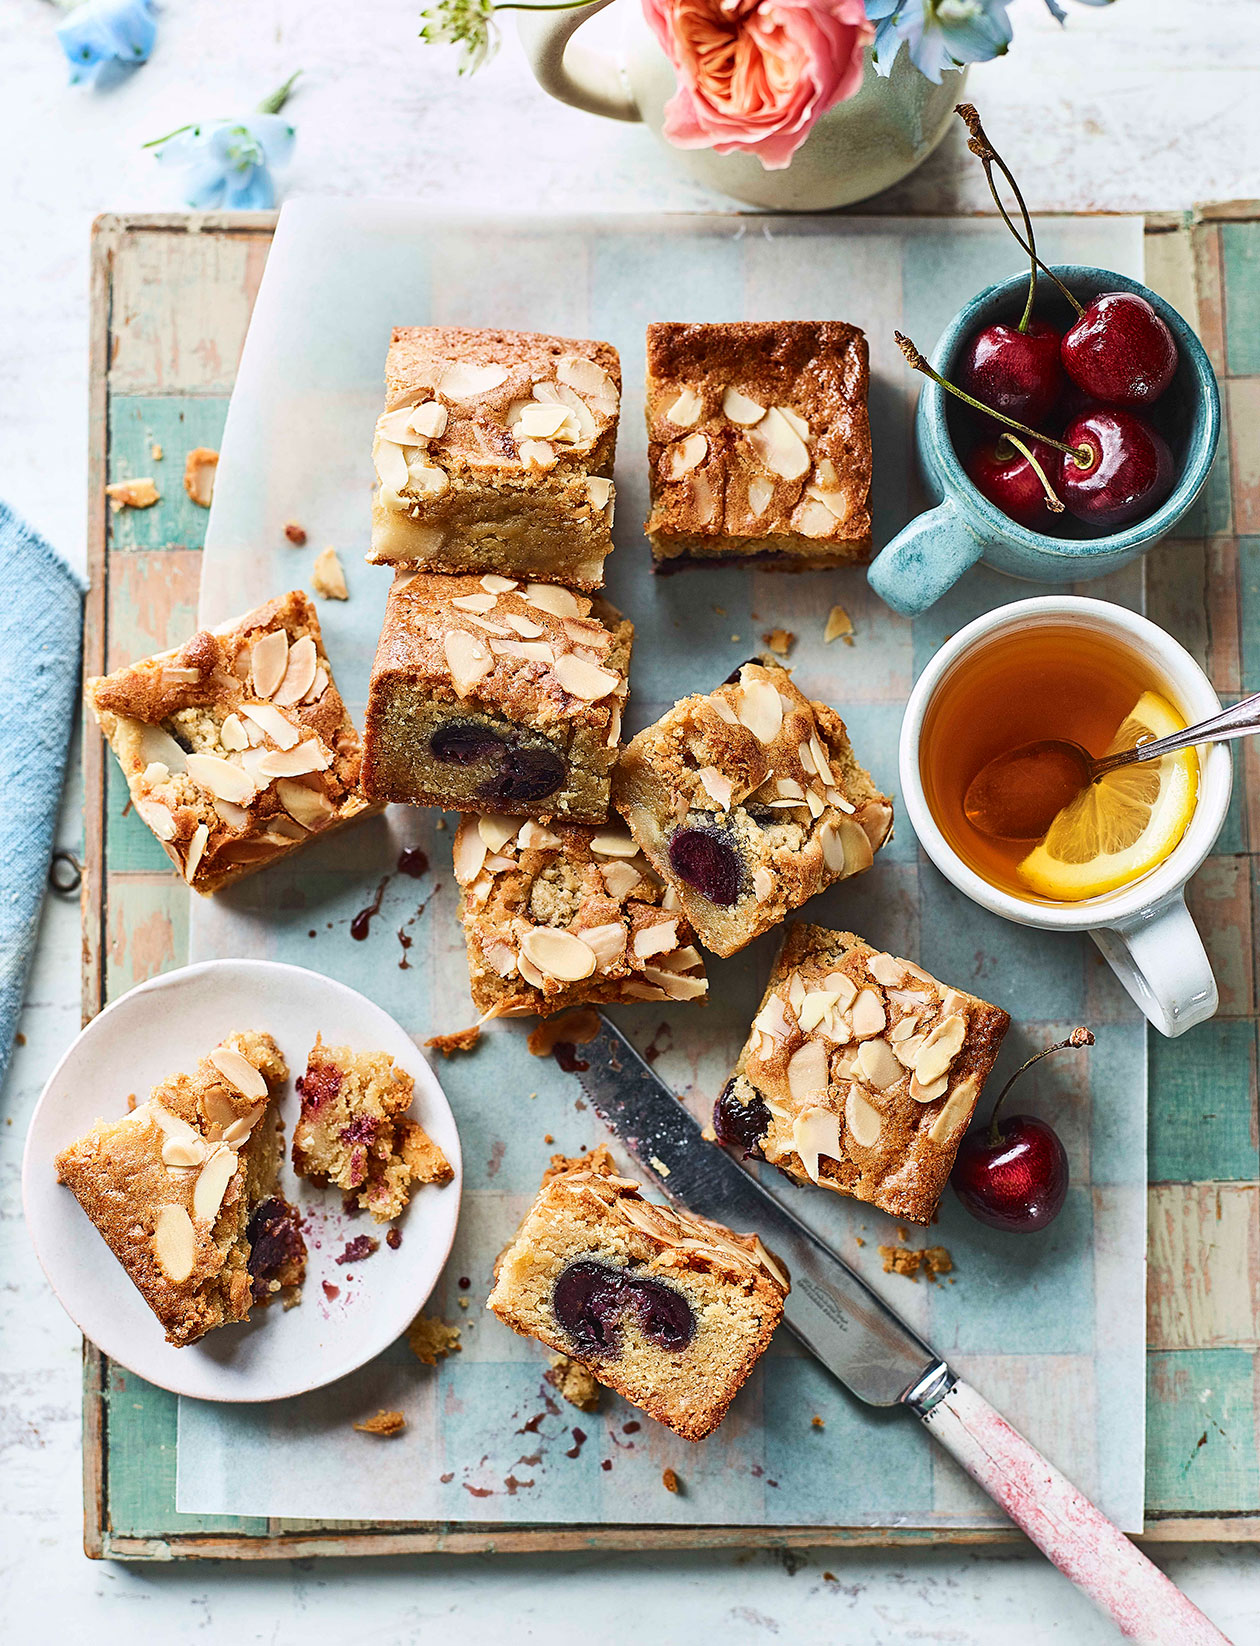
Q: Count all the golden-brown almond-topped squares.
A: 9